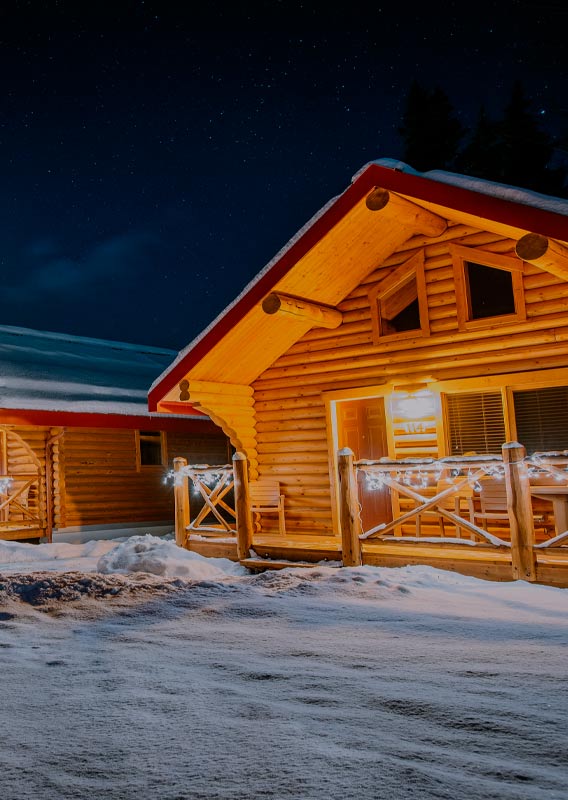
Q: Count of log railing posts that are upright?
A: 4